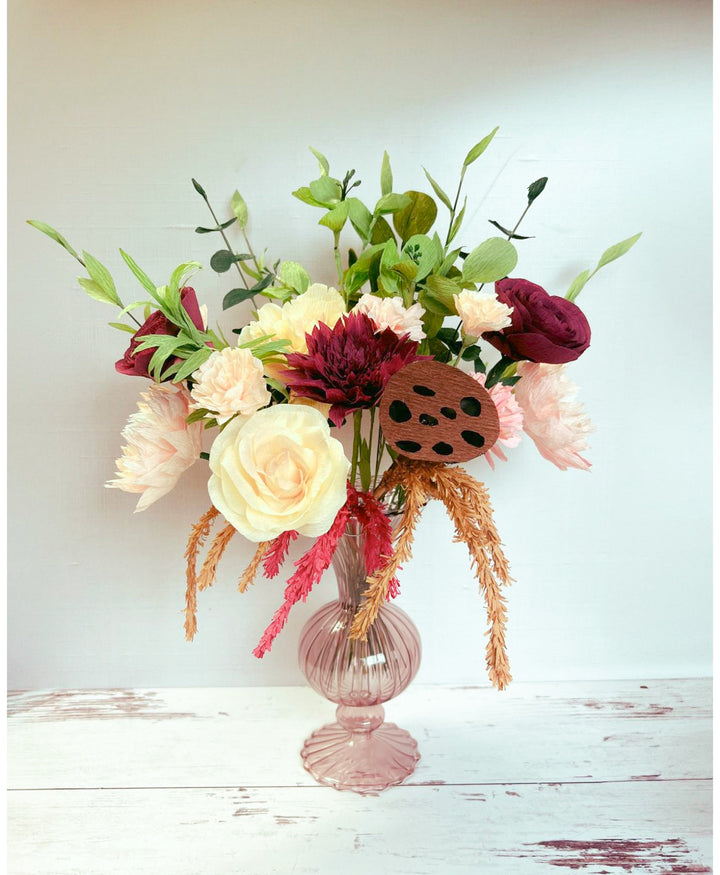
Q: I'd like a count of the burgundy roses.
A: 2